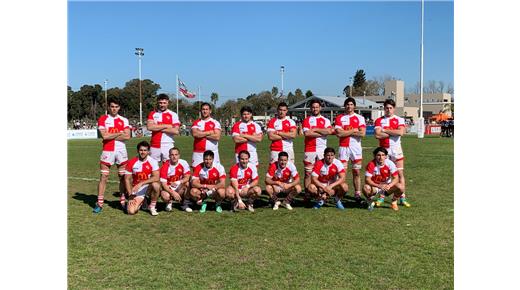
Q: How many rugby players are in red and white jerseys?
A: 15